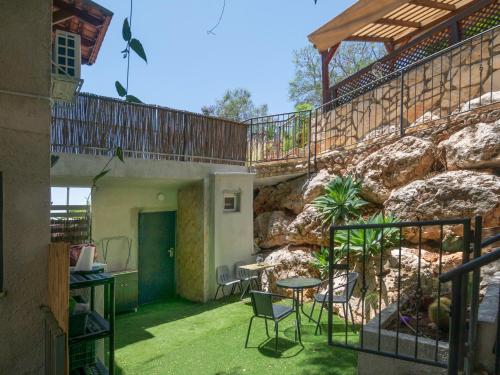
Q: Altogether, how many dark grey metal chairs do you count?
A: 2